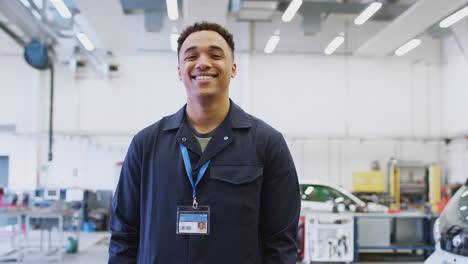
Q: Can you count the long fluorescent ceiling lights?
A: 10